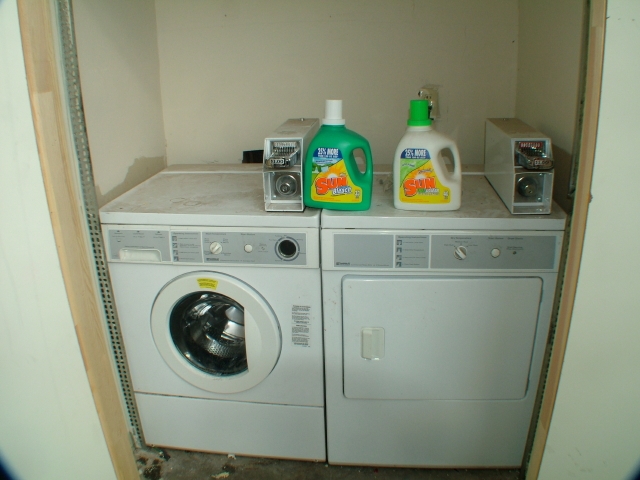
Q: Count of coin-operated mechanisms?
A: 2